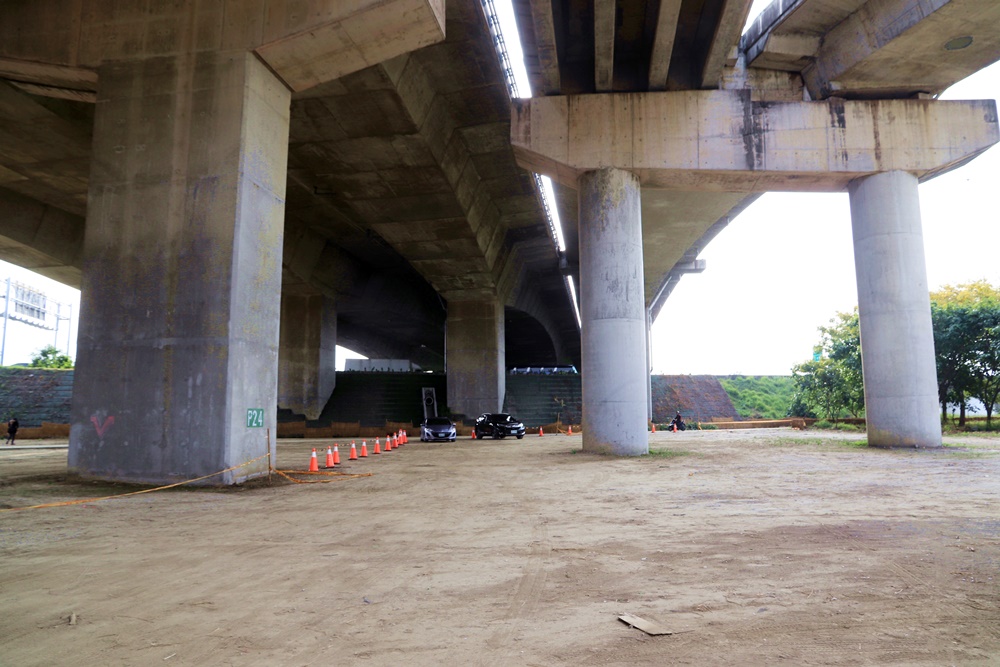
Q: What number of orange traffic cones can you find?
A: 15